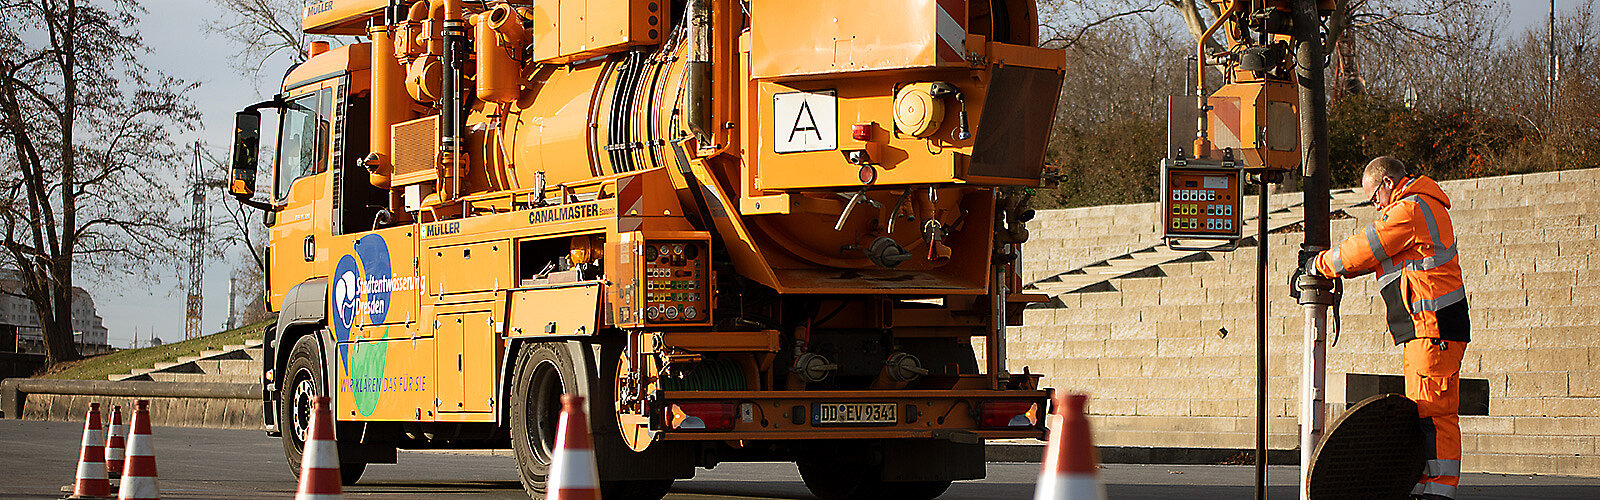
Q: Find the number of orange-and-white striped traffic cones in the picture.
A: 6